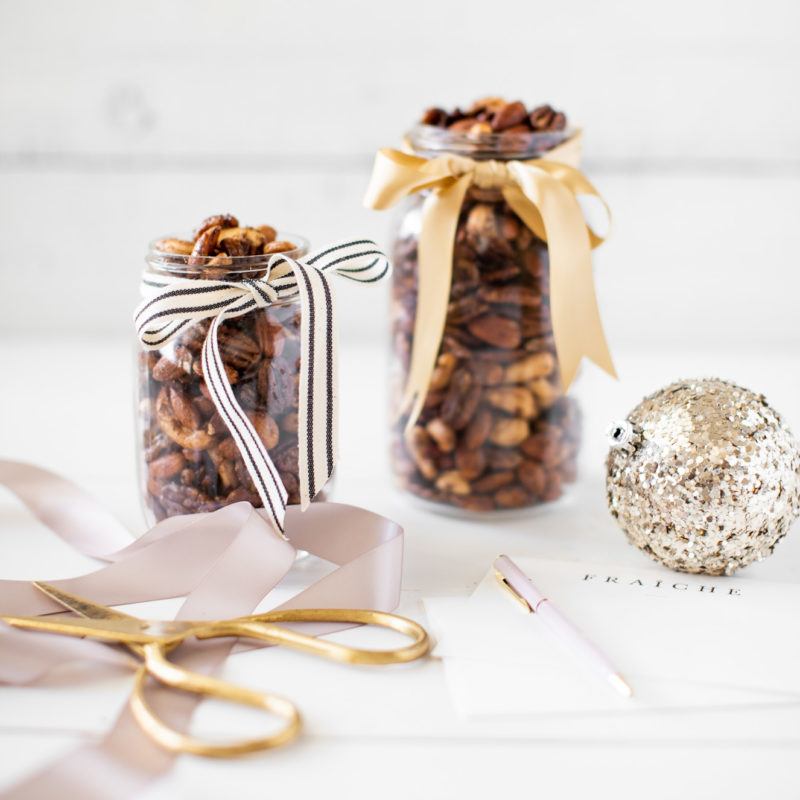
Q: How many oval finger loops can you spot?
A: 2